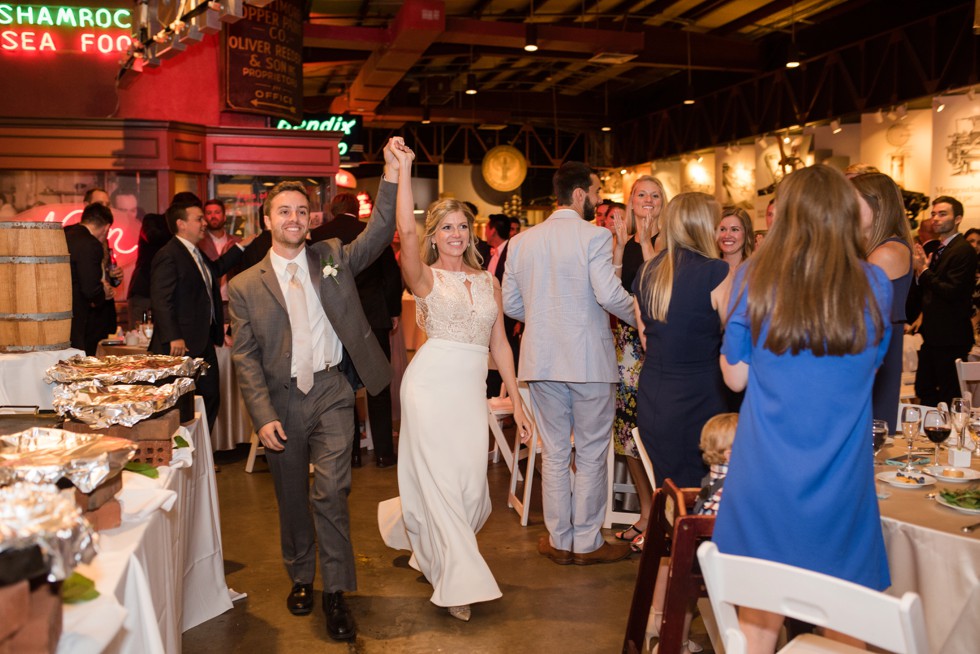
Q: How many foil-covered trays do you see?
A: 4